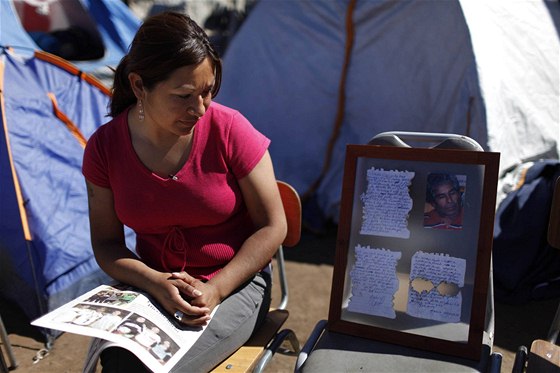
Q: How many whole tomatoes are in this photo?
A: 0